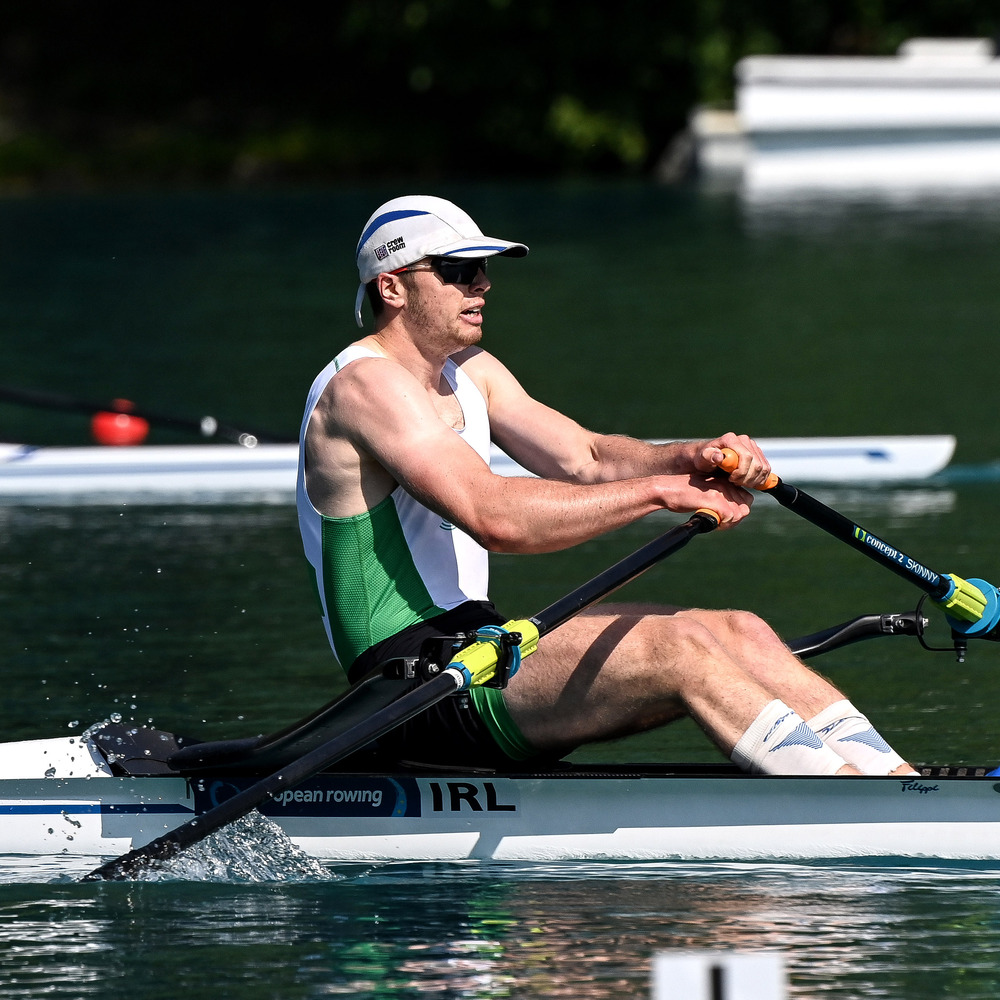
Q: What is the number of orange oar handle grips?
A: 2